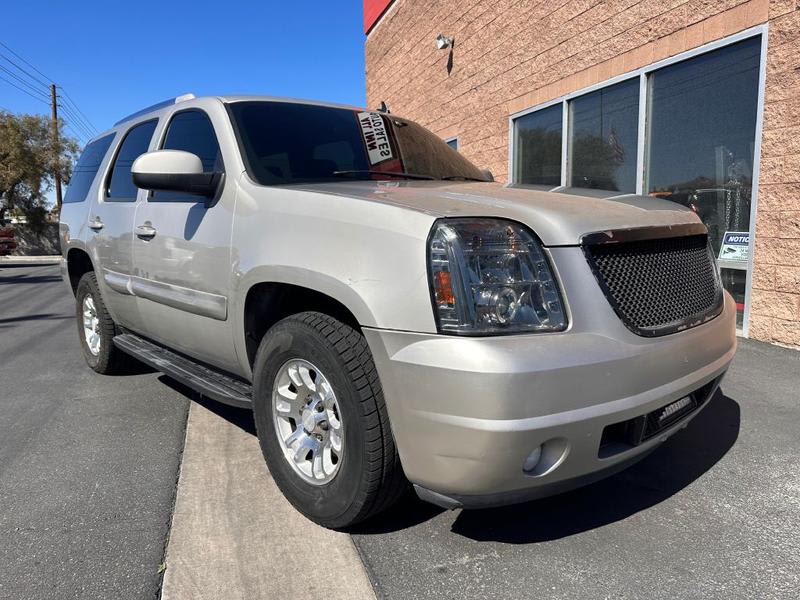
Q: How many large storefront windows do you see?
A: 3